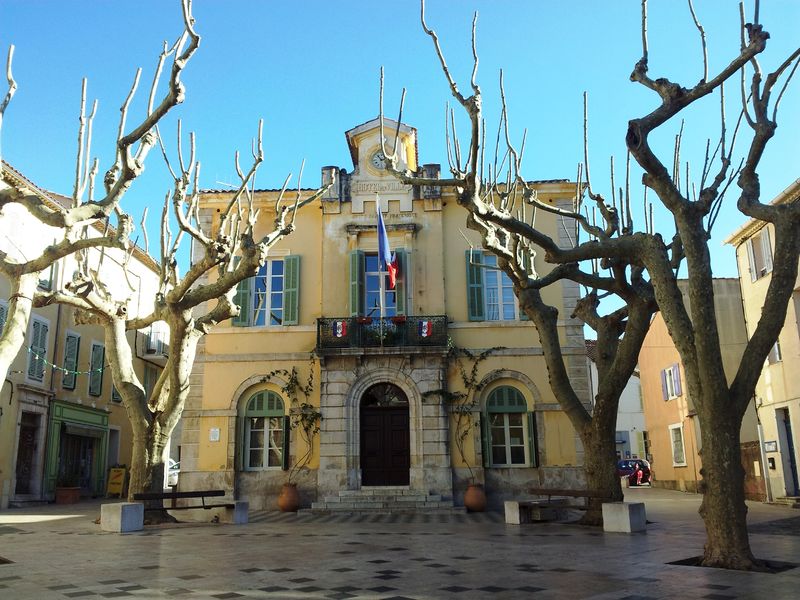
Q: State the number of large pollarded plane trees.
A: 4